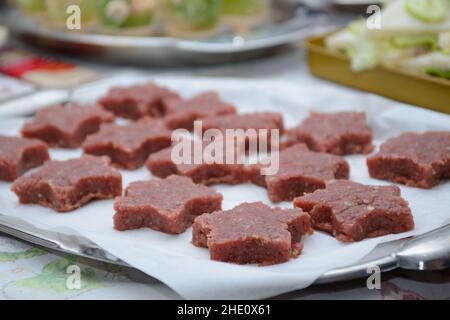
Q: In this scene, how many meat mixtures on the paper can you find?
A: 14